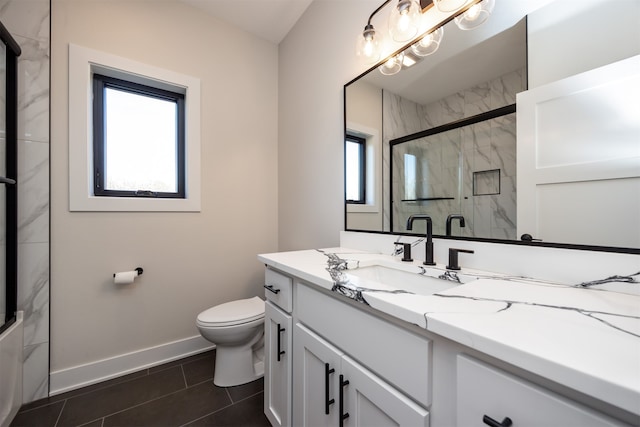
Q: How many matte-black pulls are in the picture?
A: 5